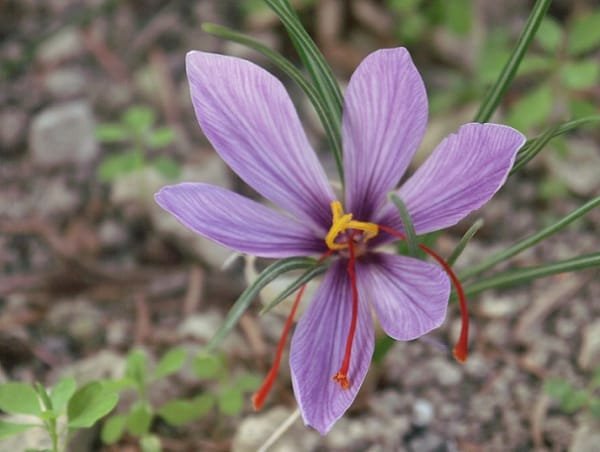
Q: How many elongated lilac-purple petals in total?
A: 6